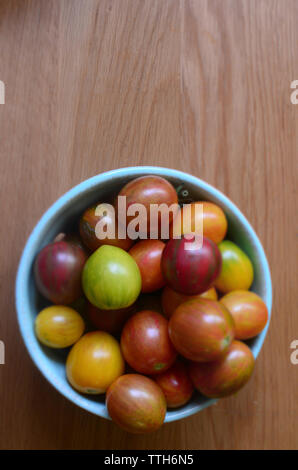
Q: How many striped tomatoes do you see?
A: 2